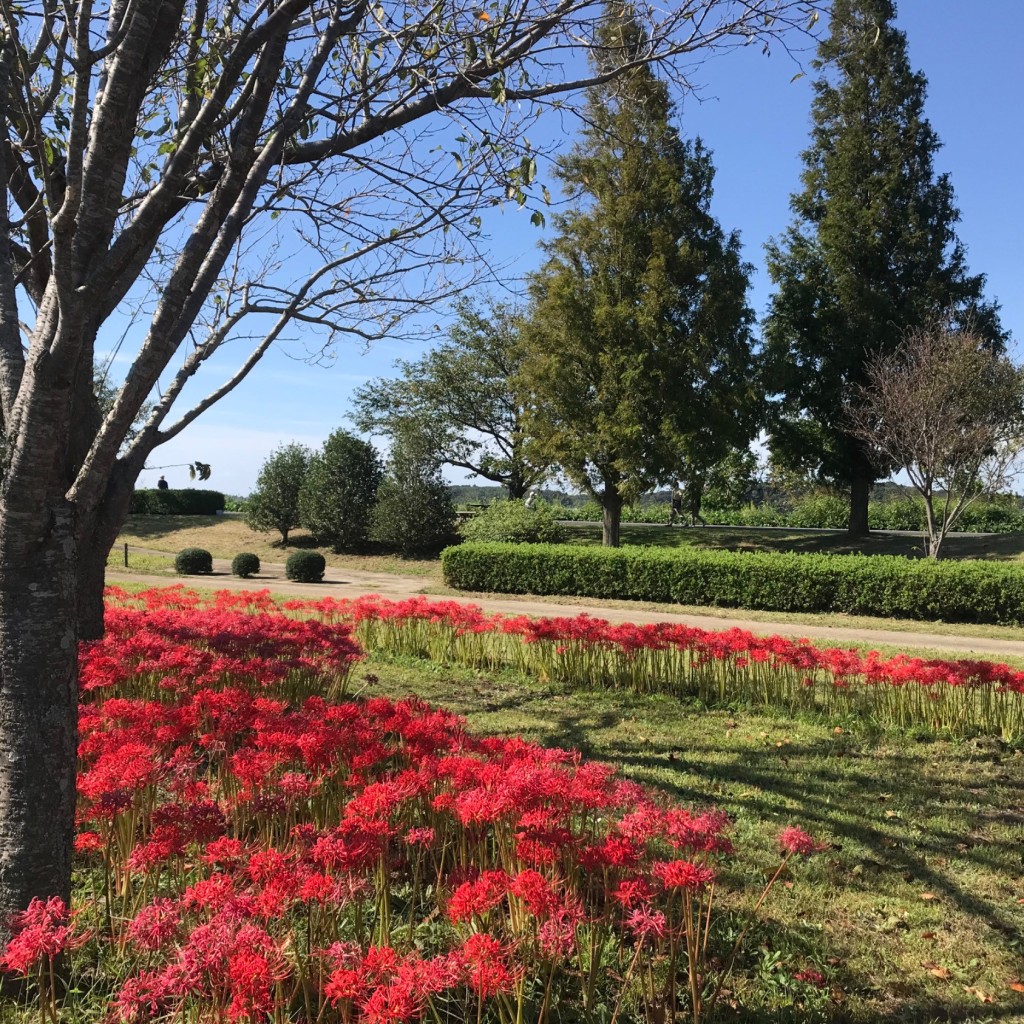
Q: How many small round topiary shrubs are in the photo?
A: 3